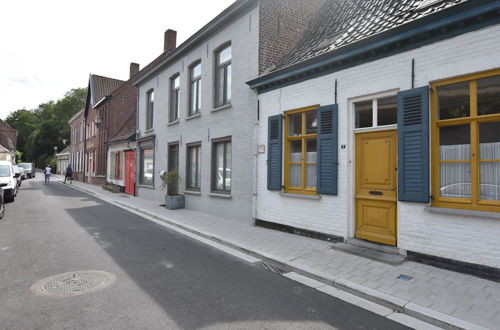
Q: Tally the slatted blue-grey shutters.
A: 3